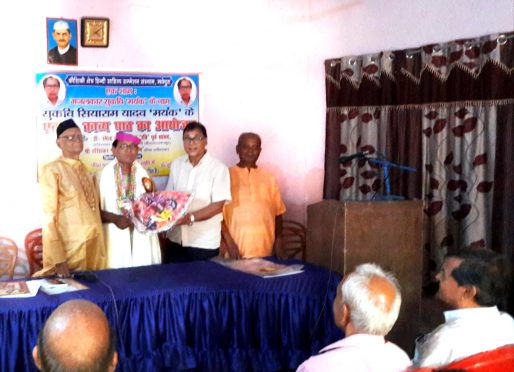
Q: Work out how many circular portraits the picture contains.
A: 2